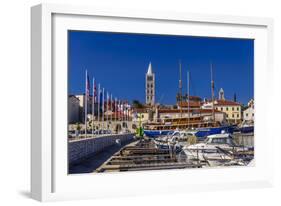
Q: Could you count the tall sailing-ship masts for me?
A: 3